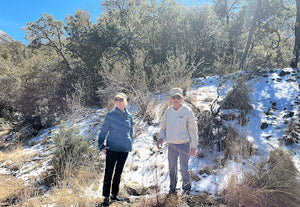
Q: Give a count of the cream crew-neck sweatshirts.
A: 1